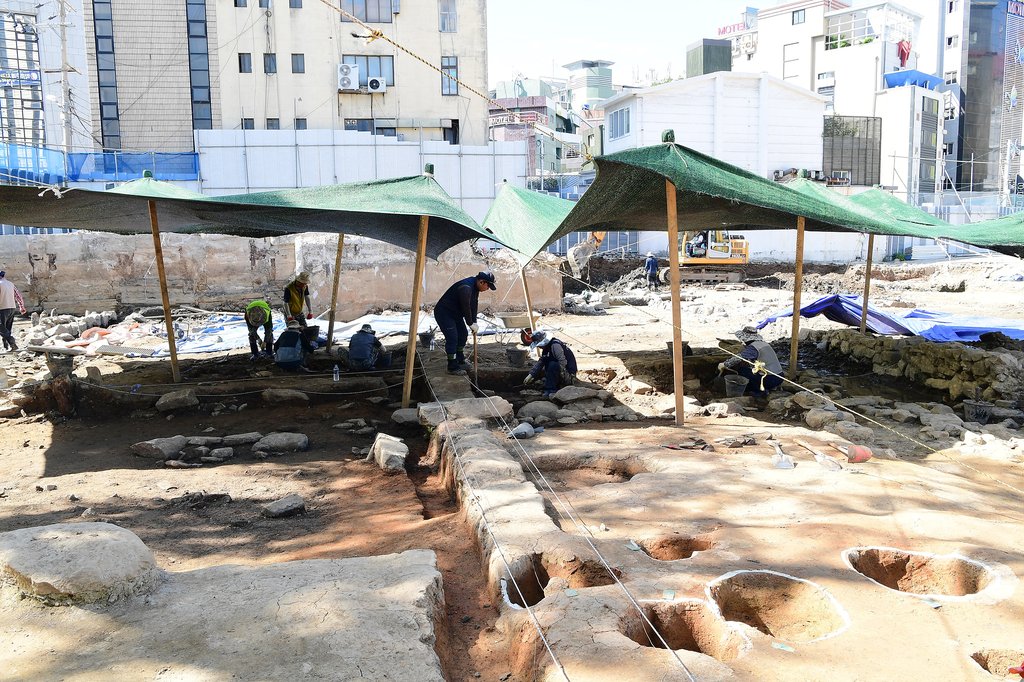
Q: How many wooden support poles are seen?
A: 7